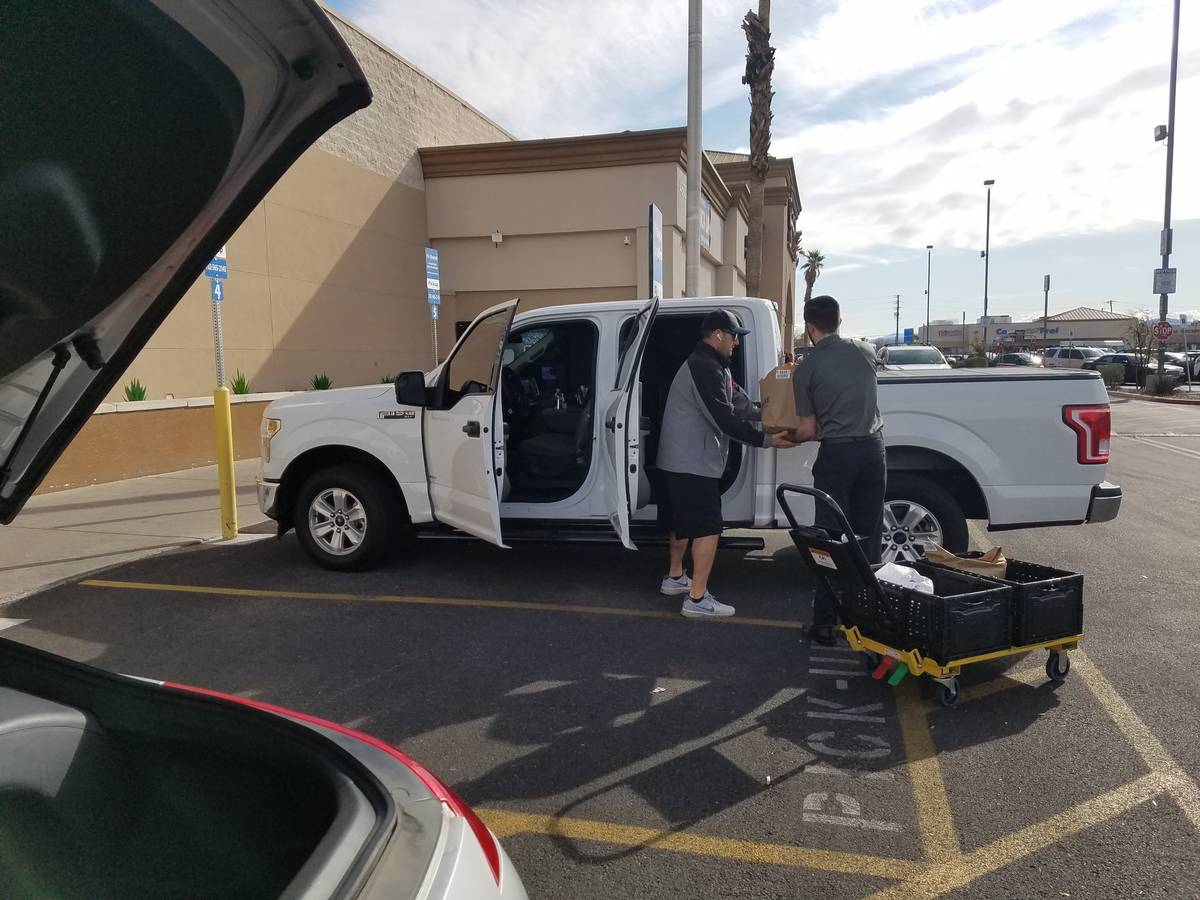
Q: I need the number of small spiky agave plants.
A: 4